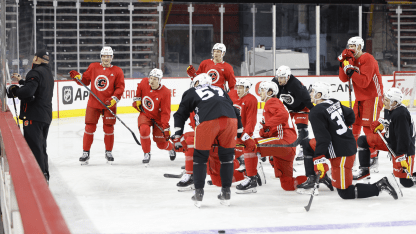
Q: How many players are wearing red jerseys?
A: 6